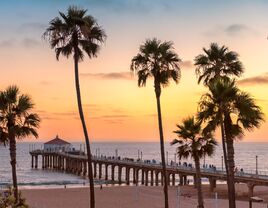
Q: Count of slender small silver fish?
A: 0